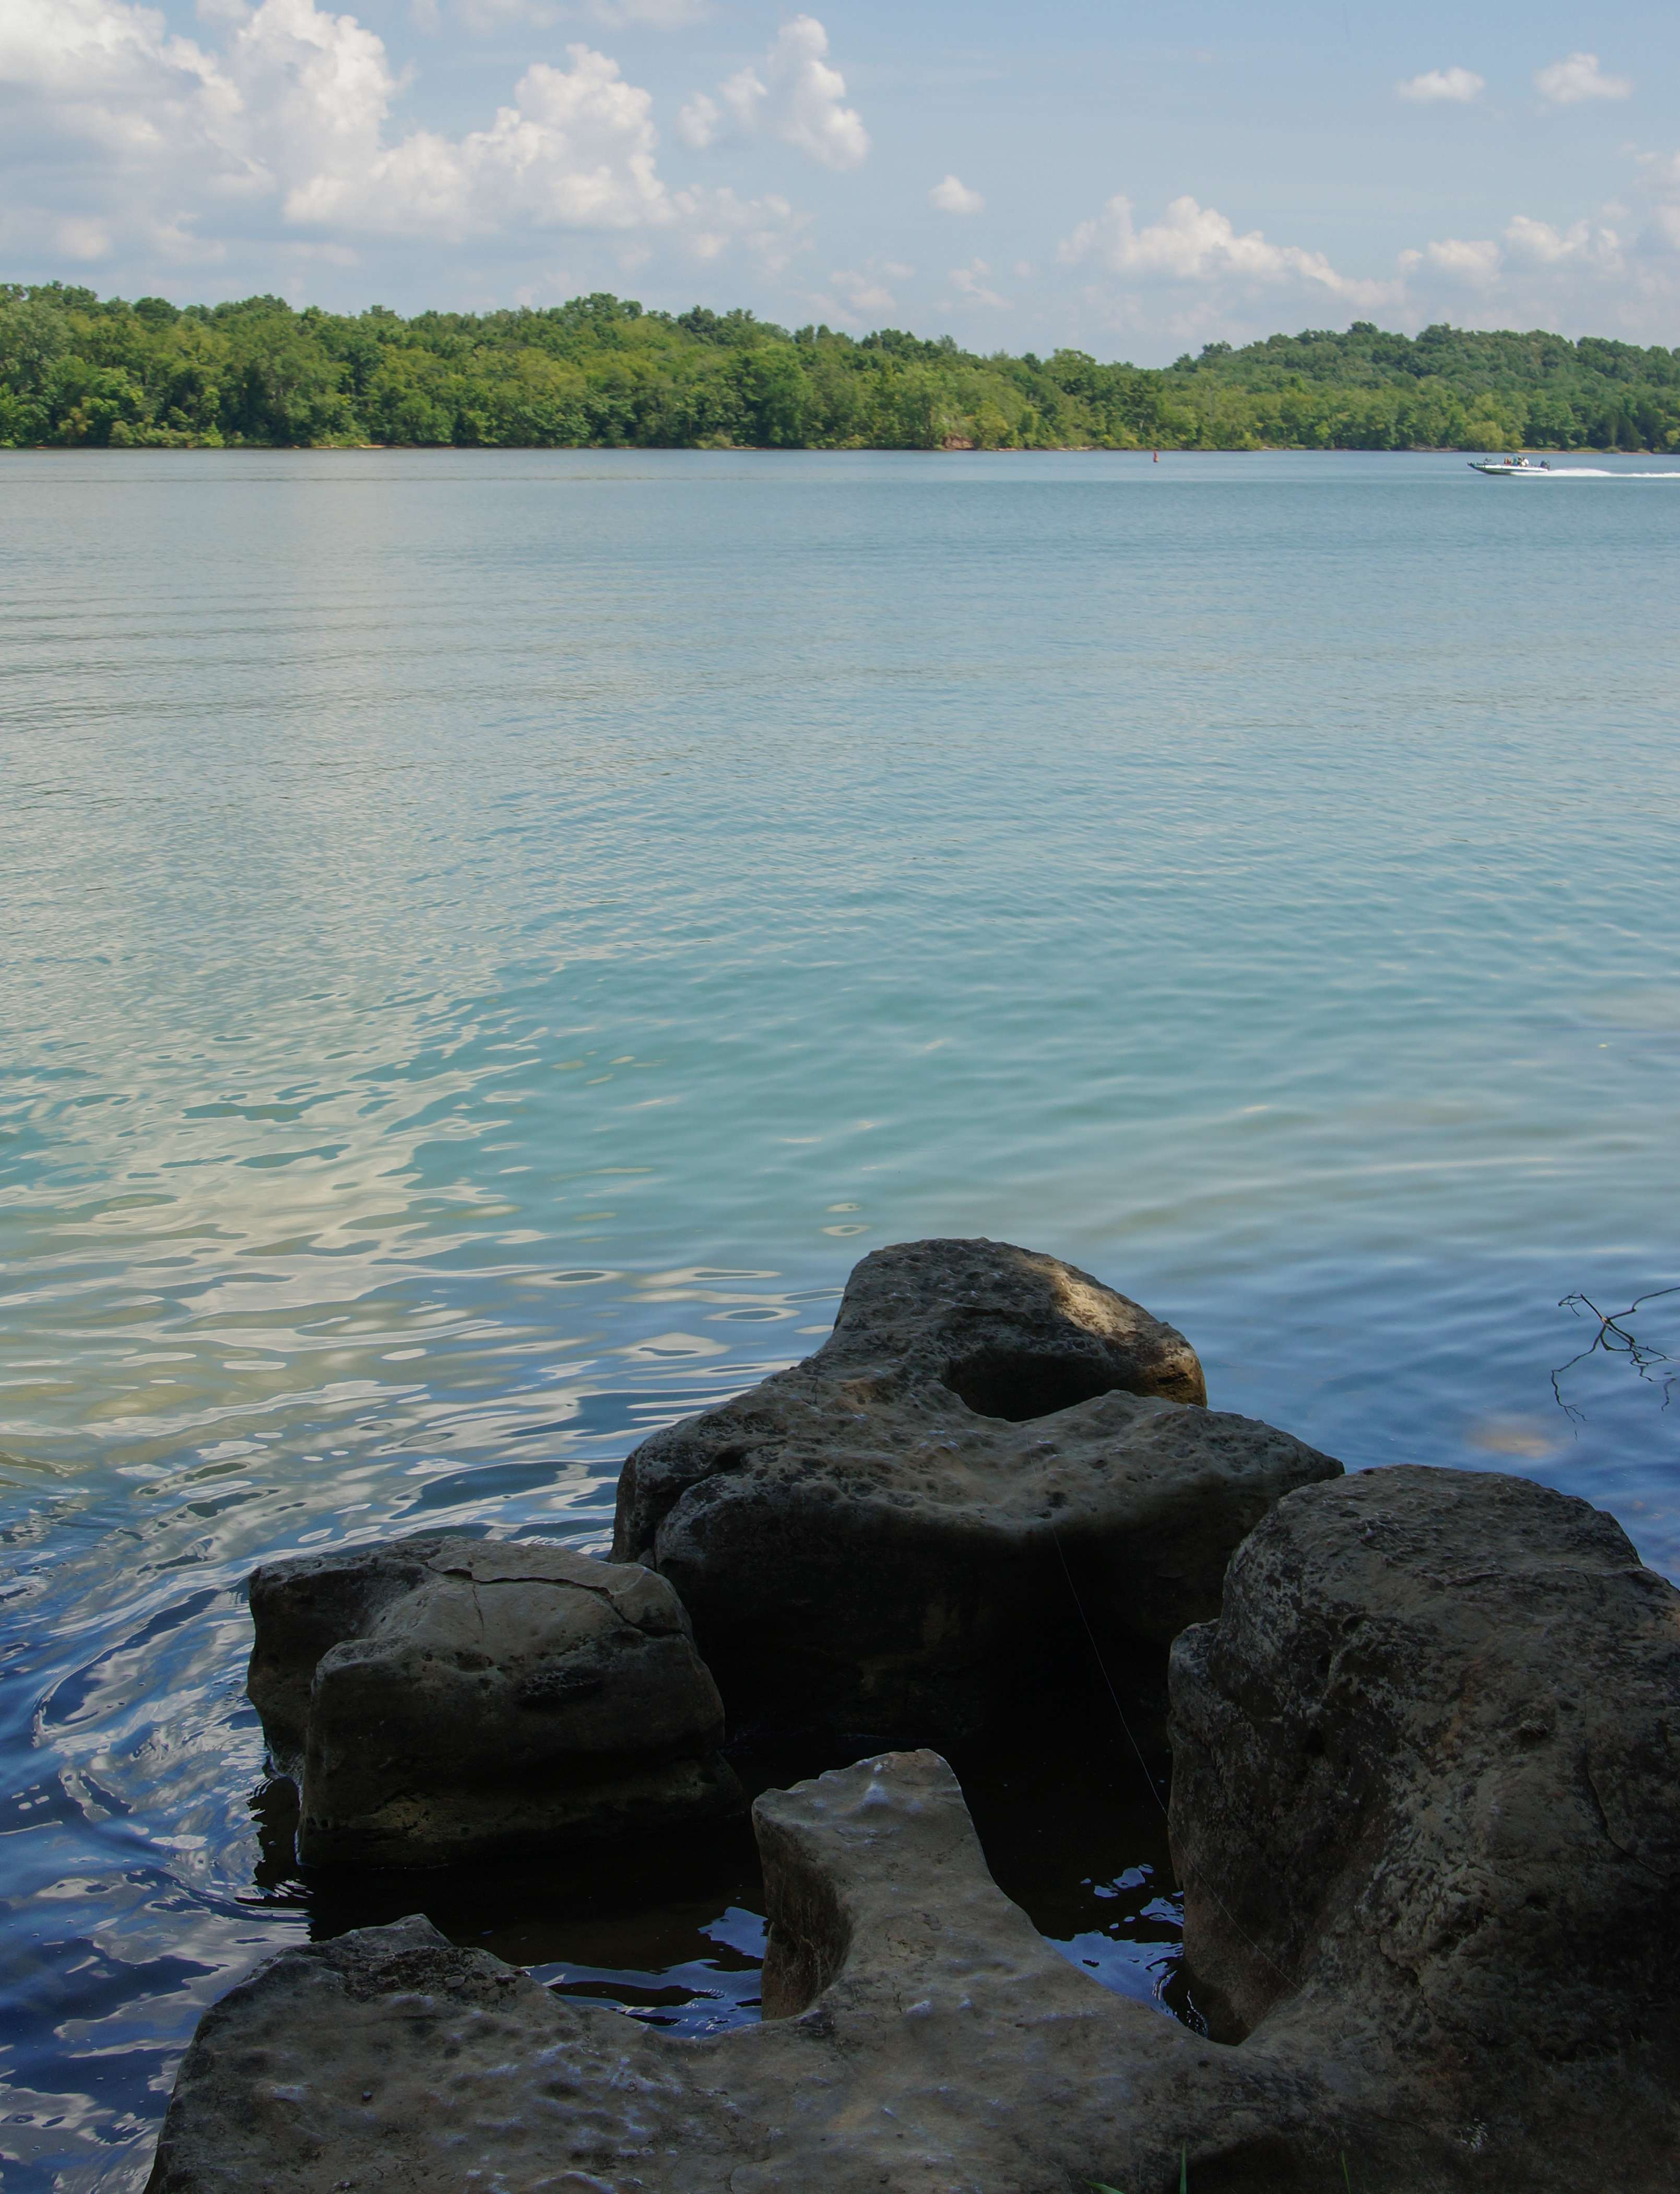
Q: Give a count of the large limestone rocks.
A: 4